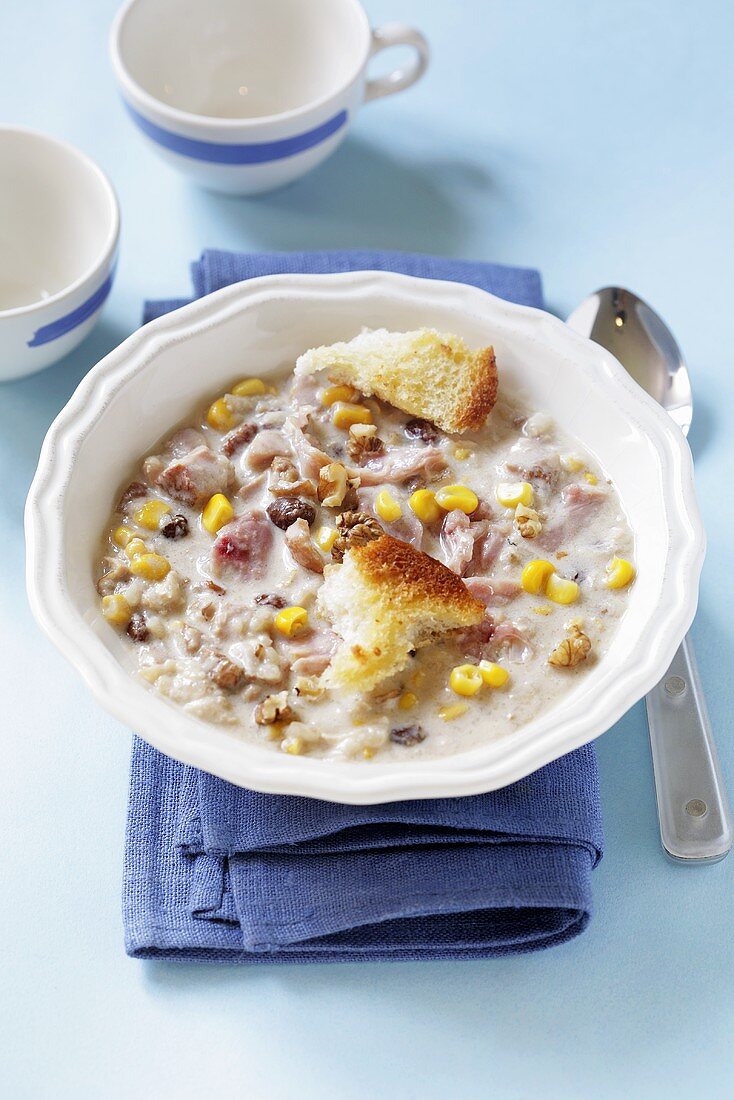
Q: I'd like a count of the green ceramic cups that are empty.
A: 0